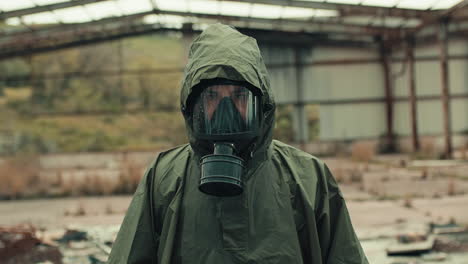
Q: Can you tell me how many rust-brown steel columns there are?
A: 3